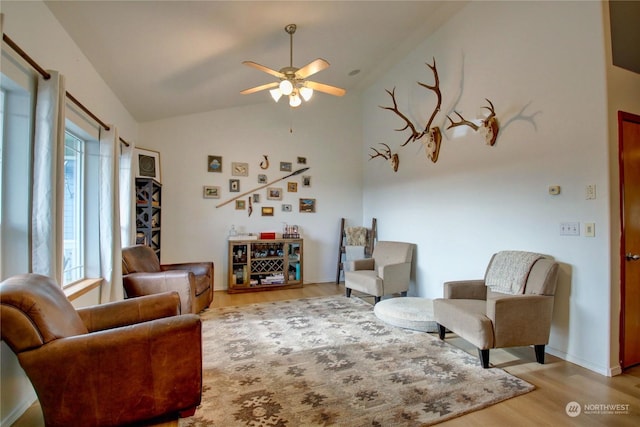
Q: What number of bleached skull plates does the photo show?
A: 3